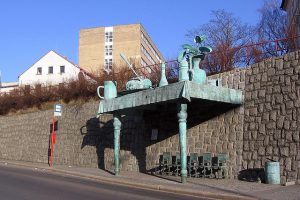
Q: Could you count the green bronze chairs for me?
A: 5